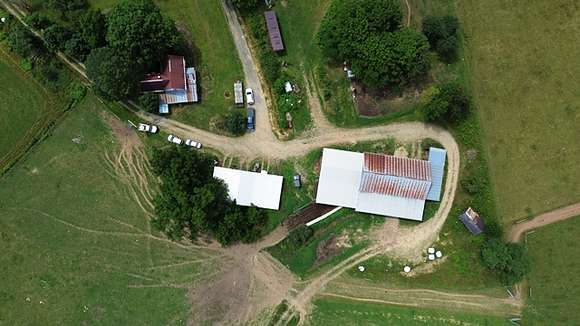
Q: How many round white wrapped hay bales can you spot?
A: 5